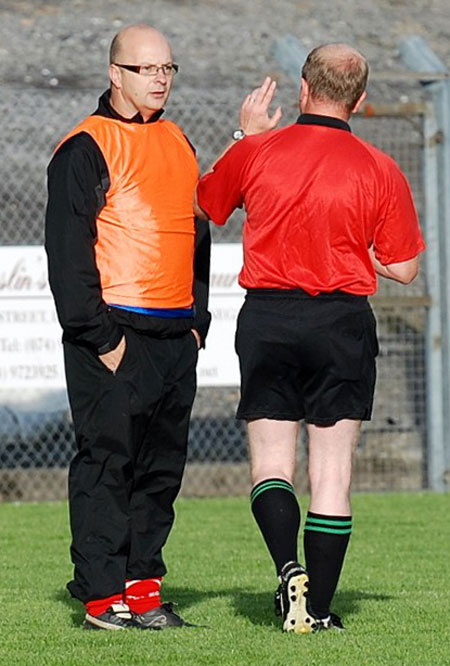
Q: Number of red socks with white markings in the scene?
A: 2